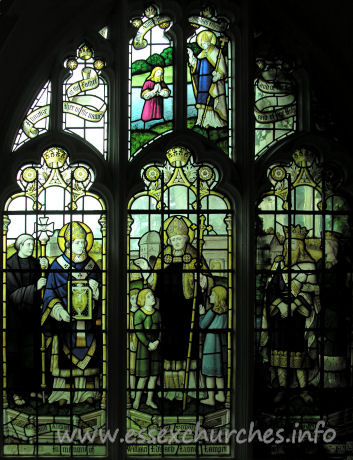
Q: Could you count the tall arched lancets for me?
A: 3